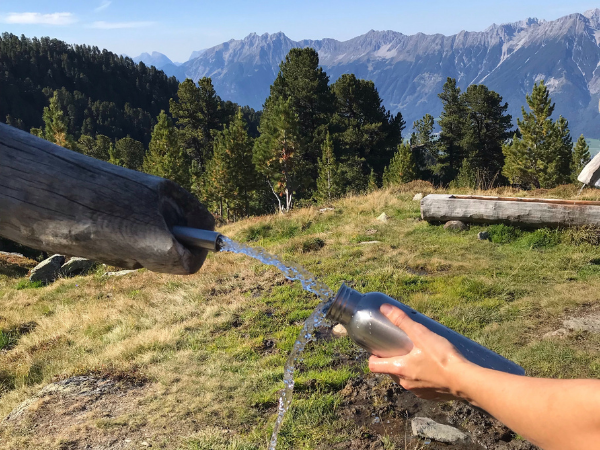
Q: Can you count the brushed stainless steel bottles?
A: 1